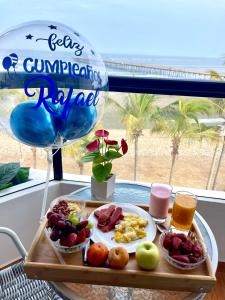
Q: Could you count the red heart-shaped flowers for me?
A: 4